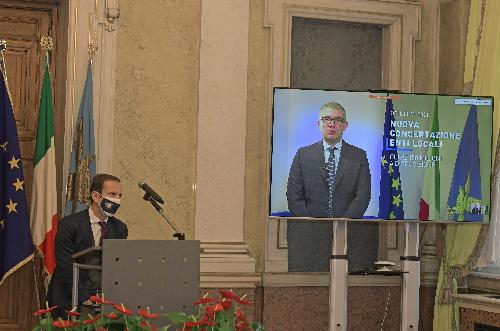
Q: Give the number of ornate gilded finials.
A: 3